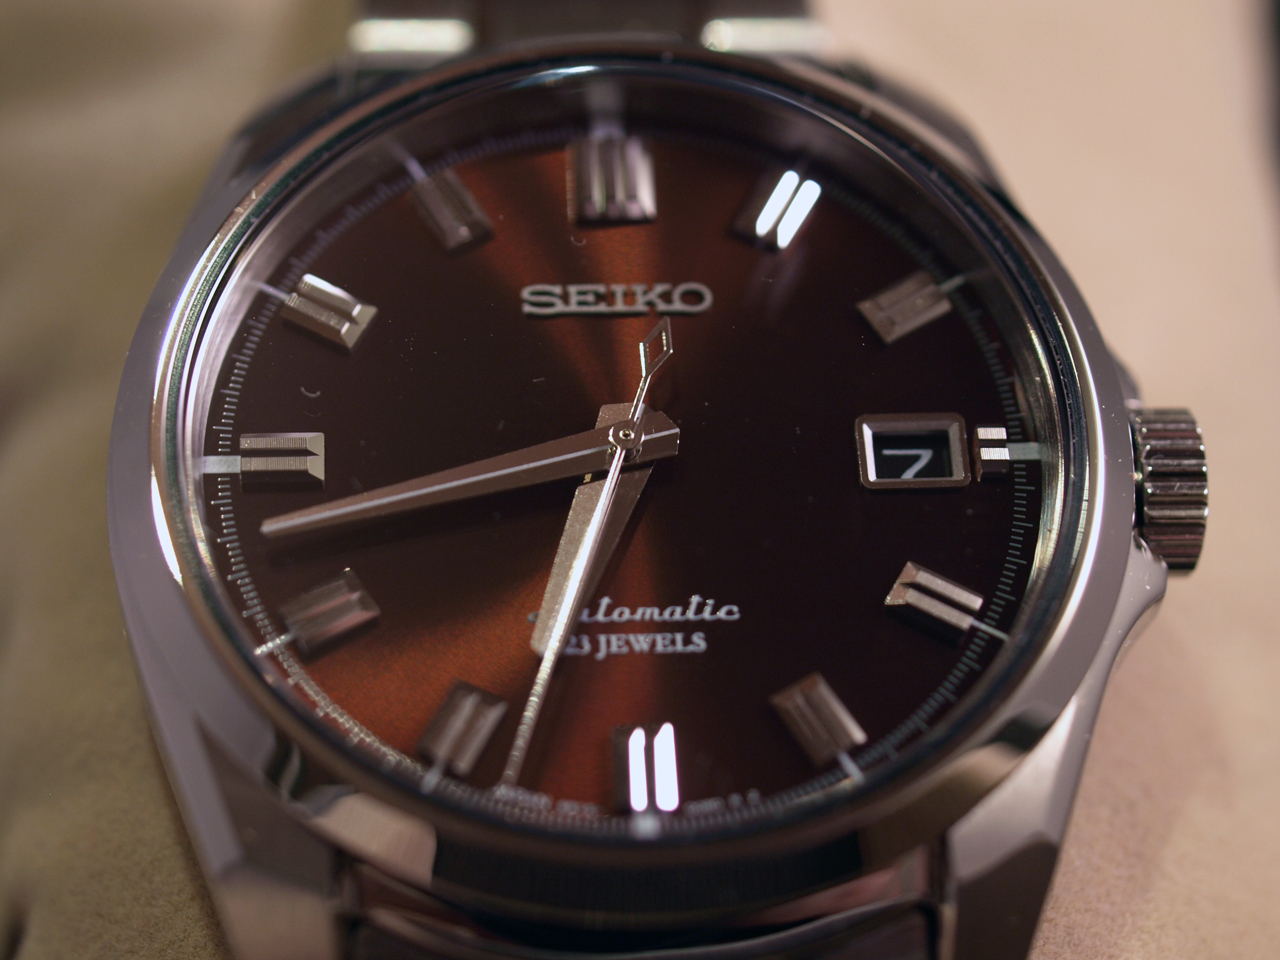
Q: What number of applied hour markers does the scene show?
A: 12